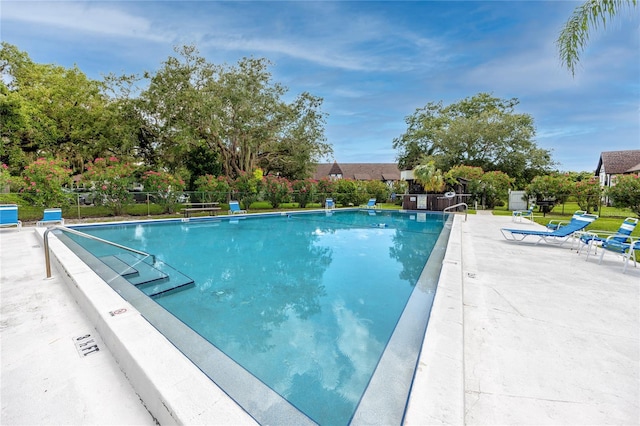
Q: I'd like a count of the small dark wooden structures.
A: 1